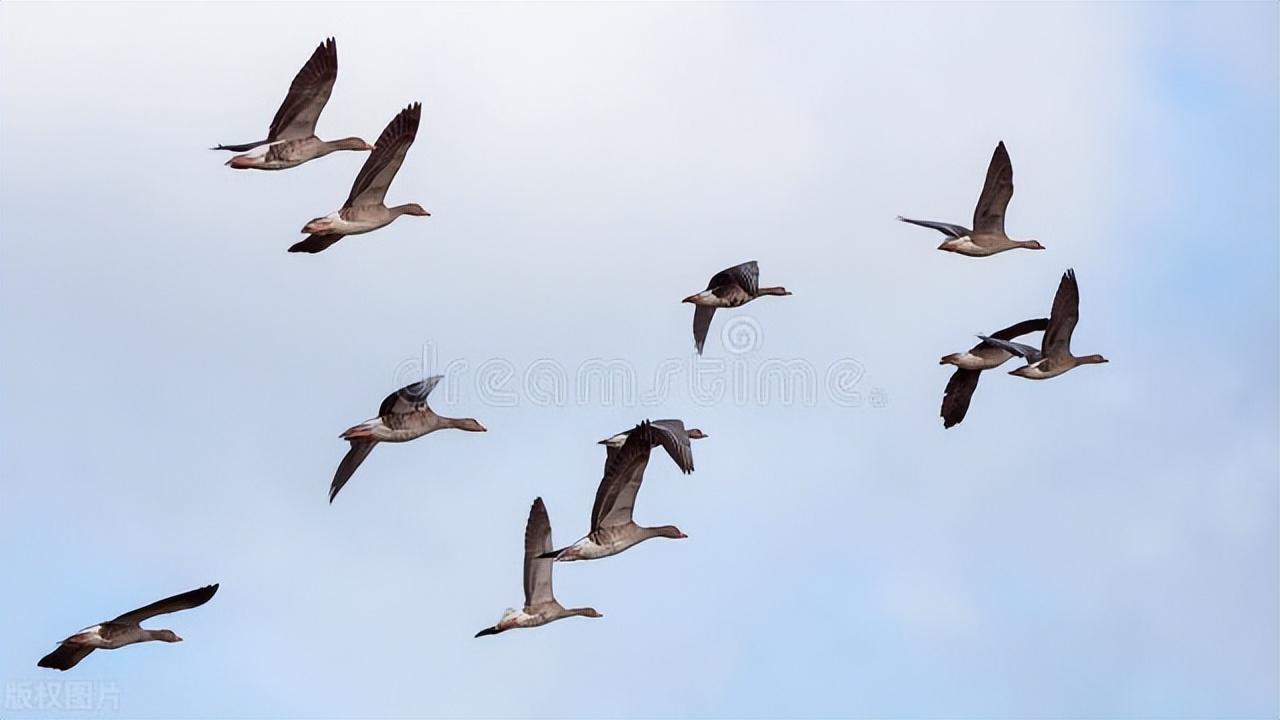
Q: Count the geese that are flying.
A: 11